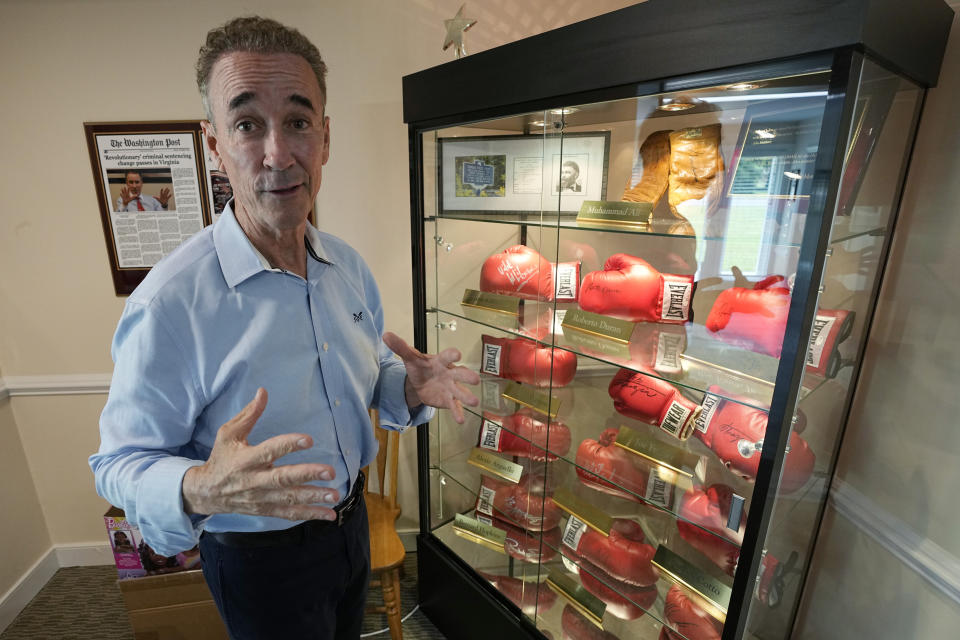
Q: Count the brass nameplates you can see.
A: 11